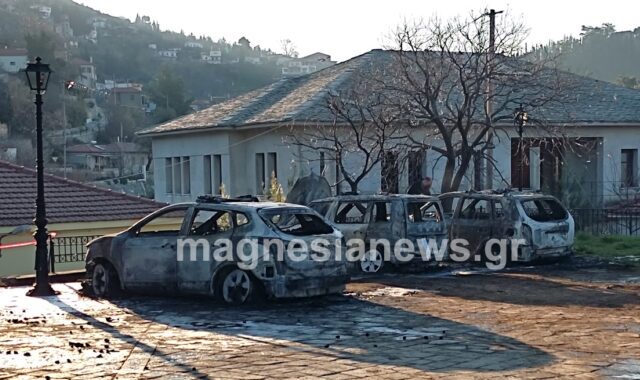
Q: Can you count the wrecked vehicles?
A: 3